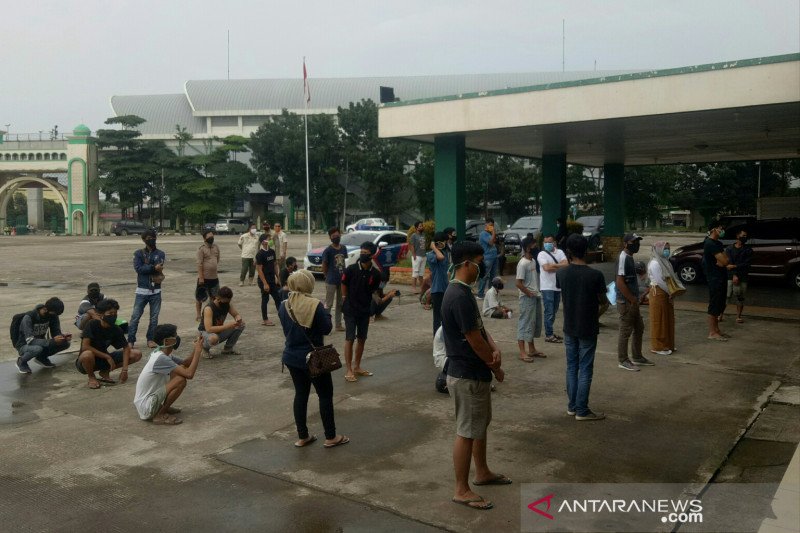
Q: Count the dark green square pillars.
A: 3